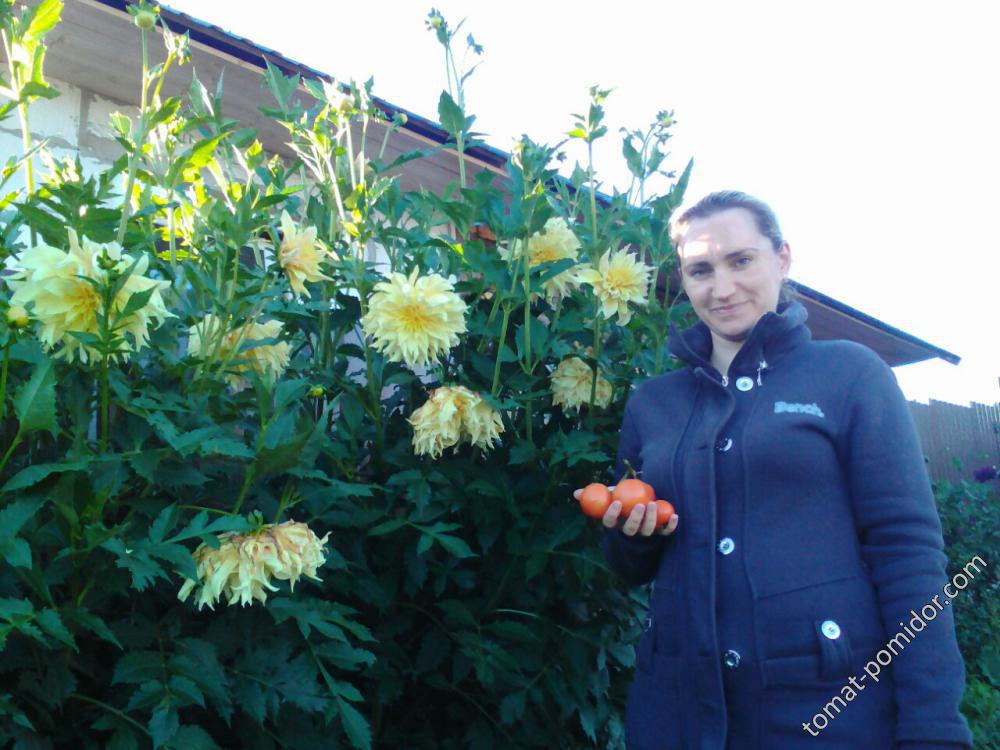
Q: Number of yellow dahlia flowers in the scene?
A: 9